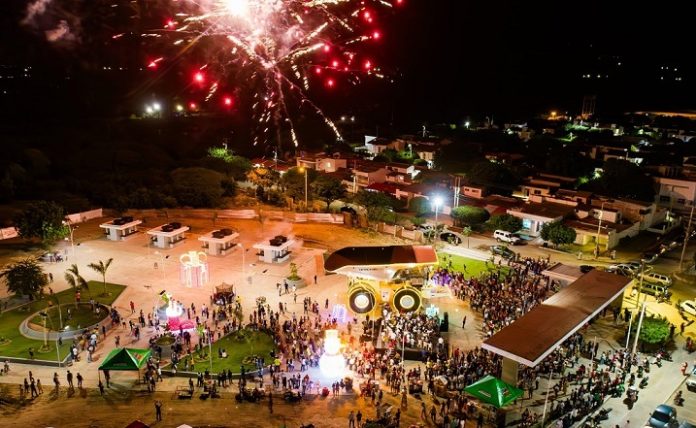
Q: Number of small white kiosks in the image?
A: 4